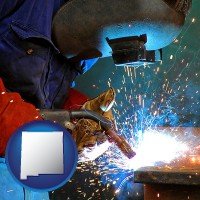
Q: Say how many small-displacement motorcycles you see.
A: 0